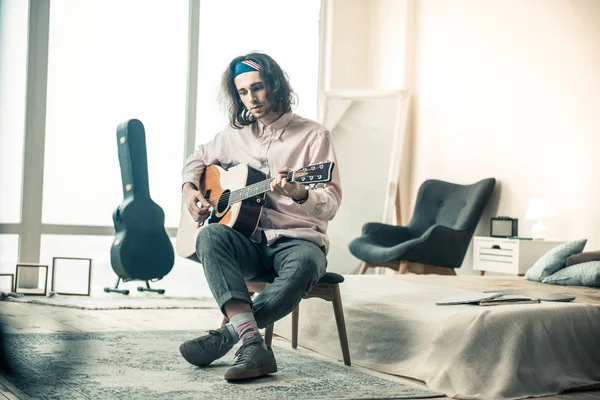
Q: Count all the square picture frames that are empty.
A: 3